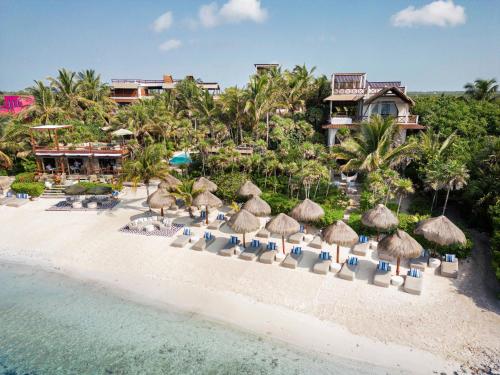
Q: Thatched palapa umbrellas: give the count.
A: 13